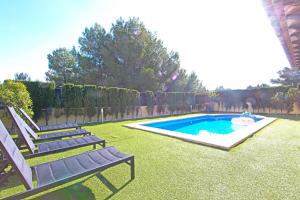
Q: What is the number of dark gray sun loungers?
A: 4